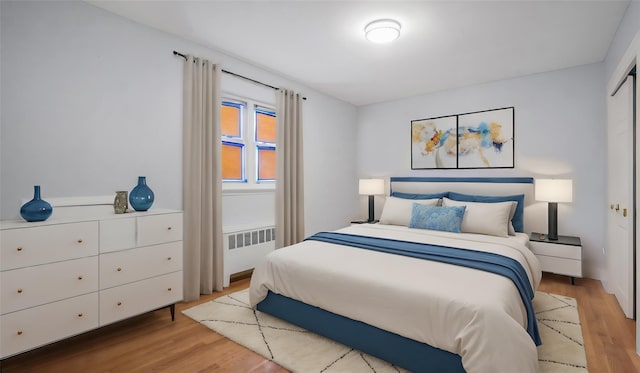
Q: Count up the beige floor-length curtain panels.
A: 2